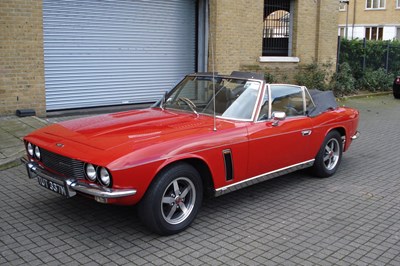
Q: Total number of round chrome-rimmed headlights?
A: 4